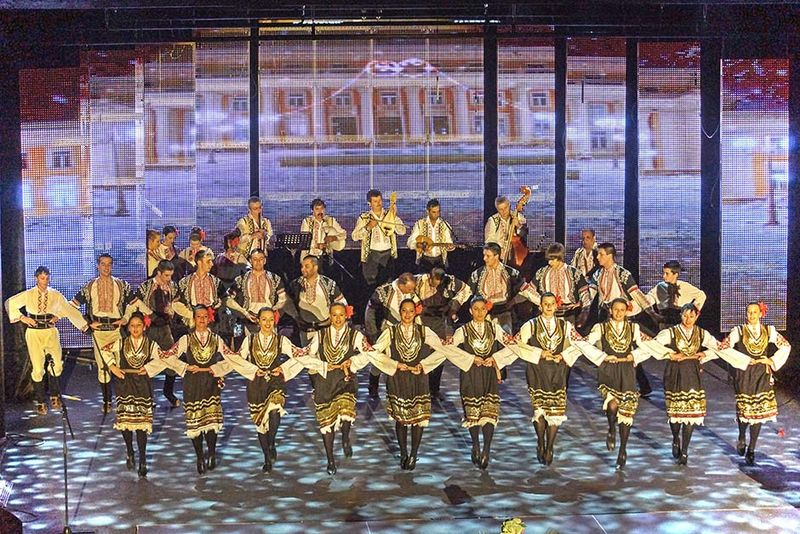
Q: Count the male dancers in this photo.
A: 12